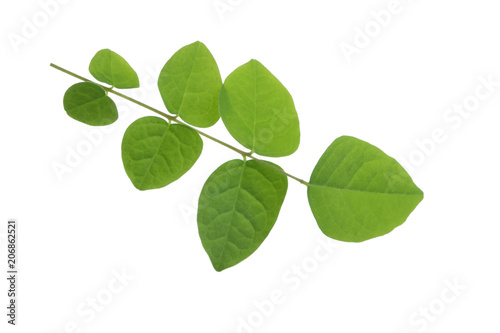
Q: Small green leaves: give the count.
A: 2